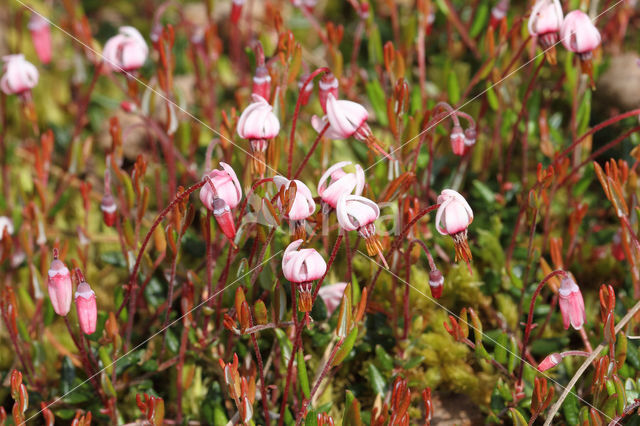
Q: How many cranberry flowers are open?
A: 12